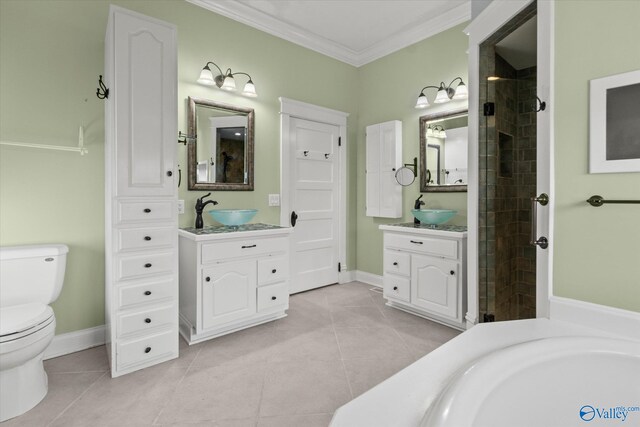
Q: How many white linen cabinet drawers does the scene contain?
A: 6